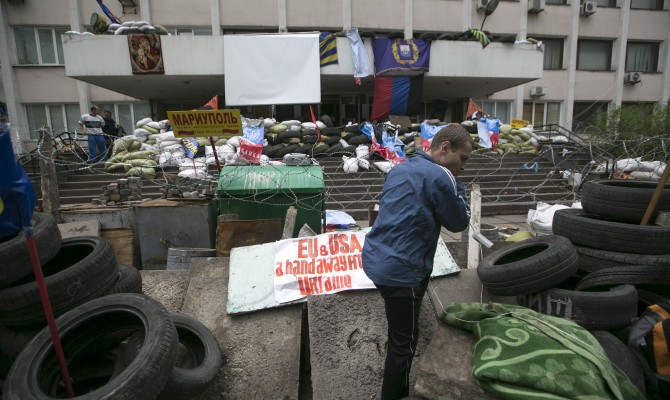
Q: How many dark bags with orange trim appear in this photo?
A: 1